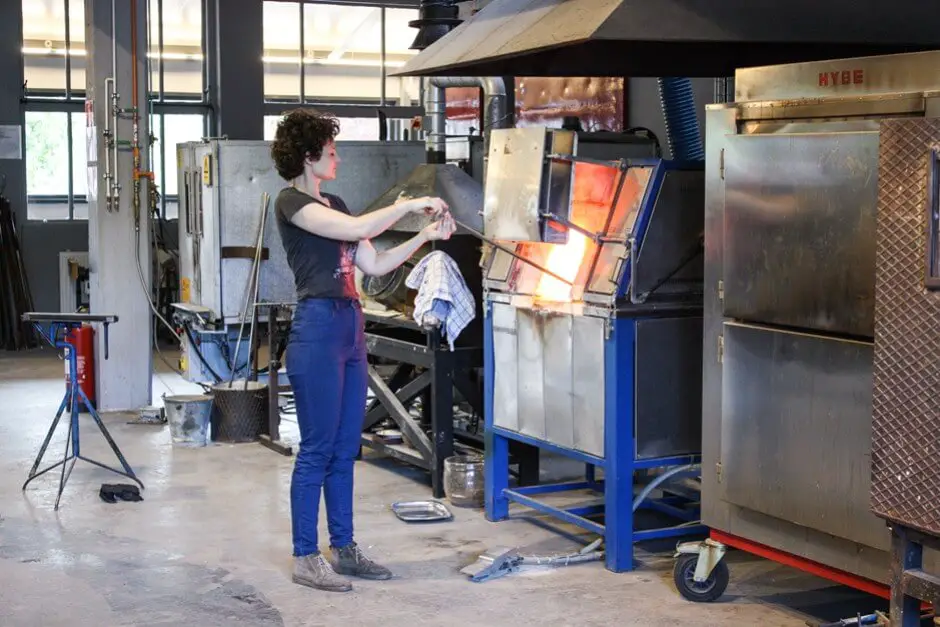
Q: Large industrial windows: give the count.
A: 3